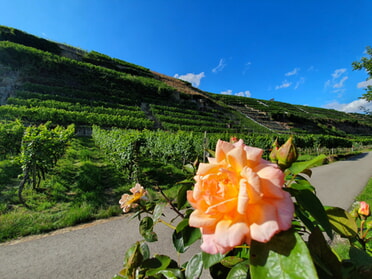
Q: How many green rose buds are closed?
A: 2